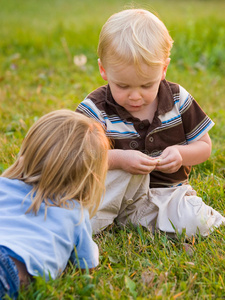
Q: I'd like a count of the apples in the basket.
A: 0